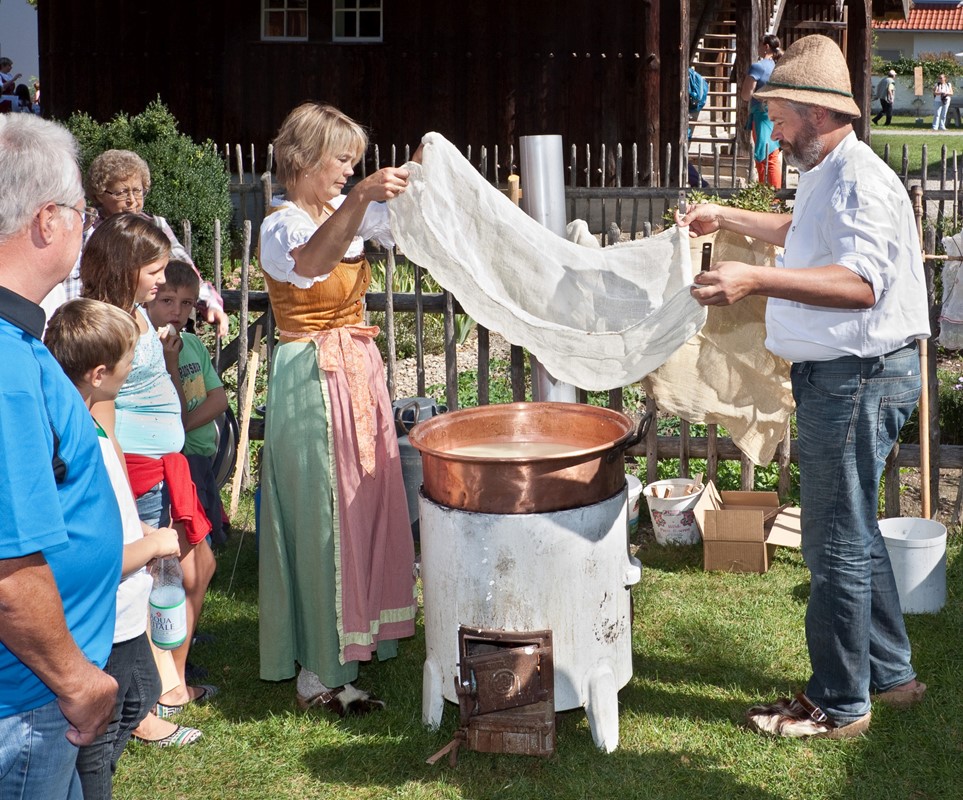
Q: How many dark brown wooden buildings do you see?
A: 1